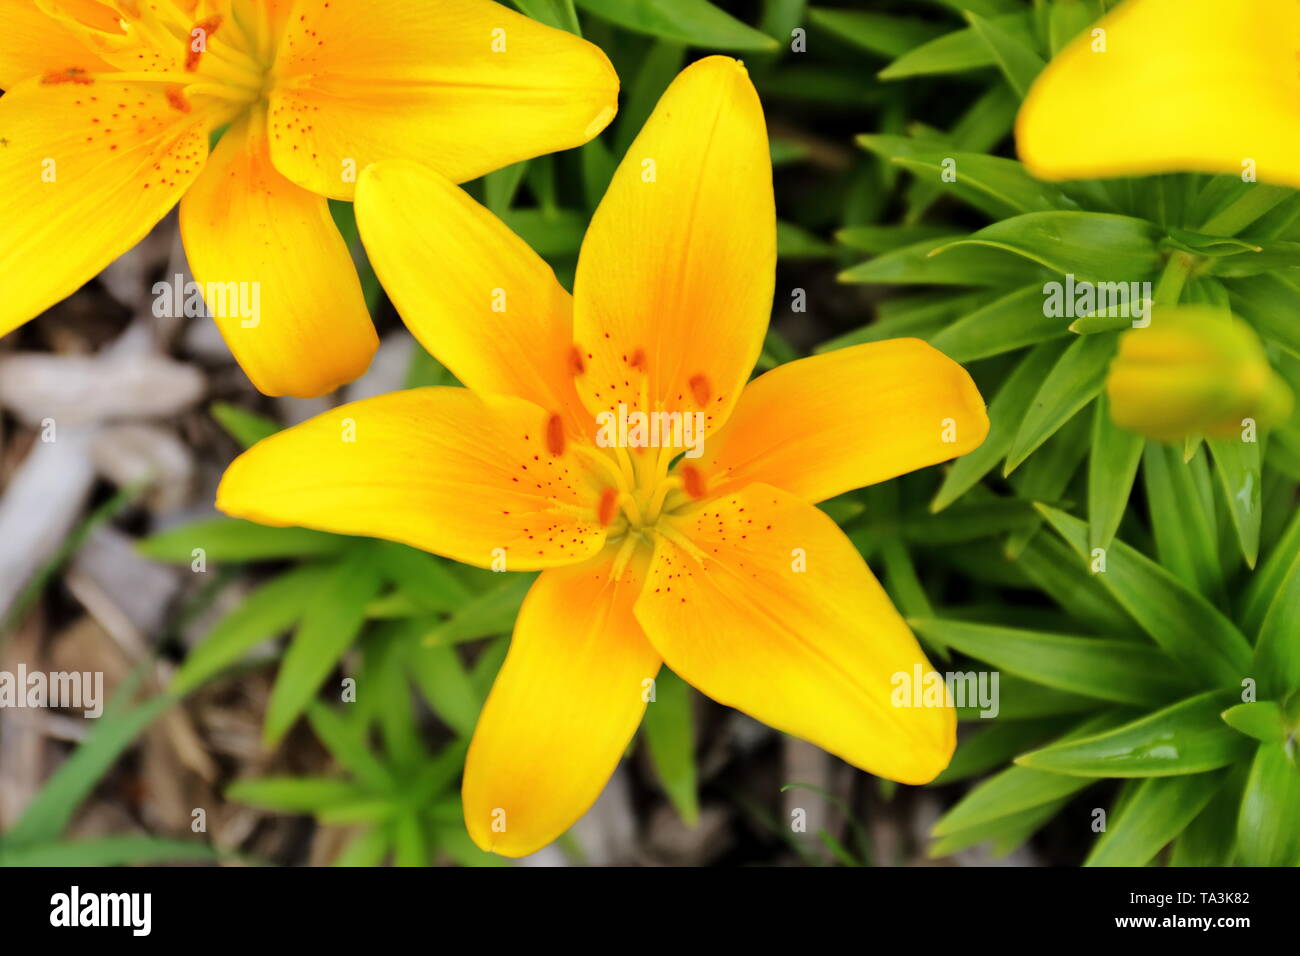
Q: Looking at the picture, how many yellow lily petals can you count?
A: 13